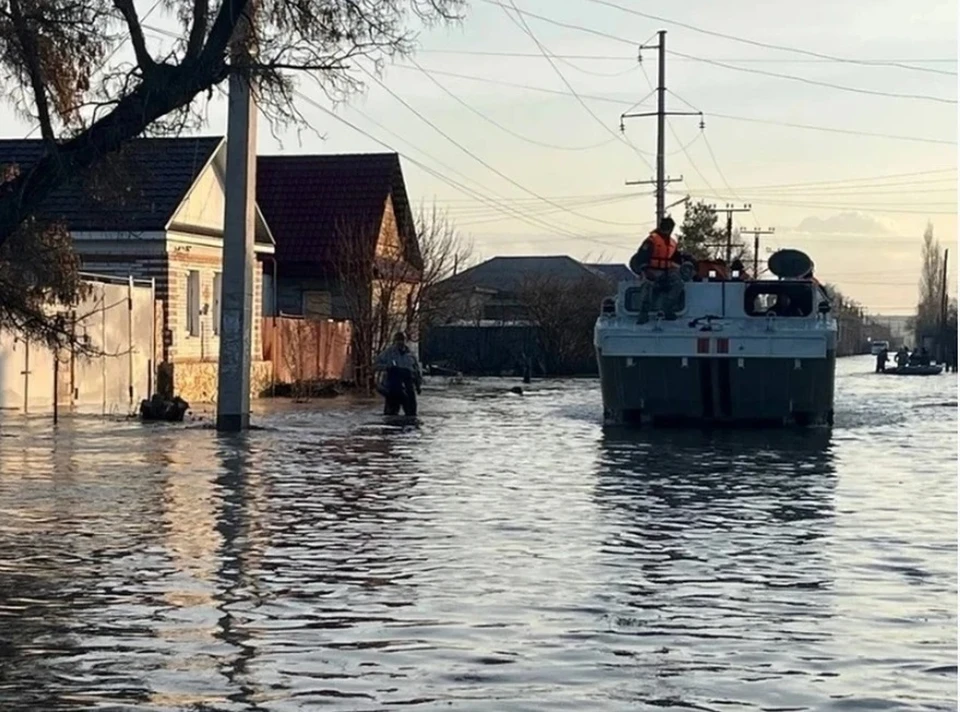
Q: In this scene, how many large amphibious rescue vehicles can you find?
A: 1